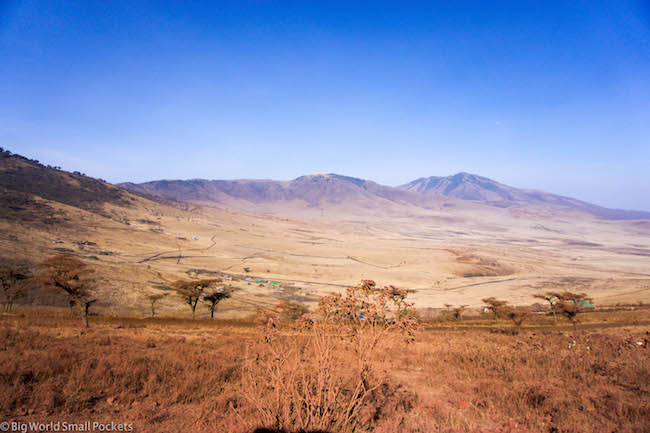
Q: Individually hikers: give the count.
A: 0